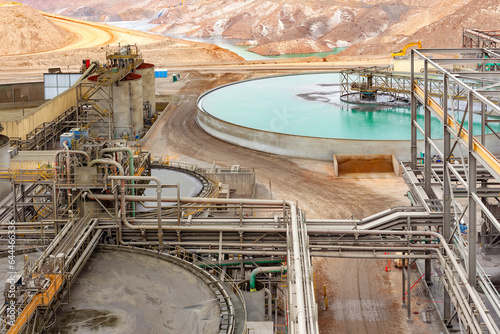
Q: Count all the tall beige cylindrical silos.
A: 3